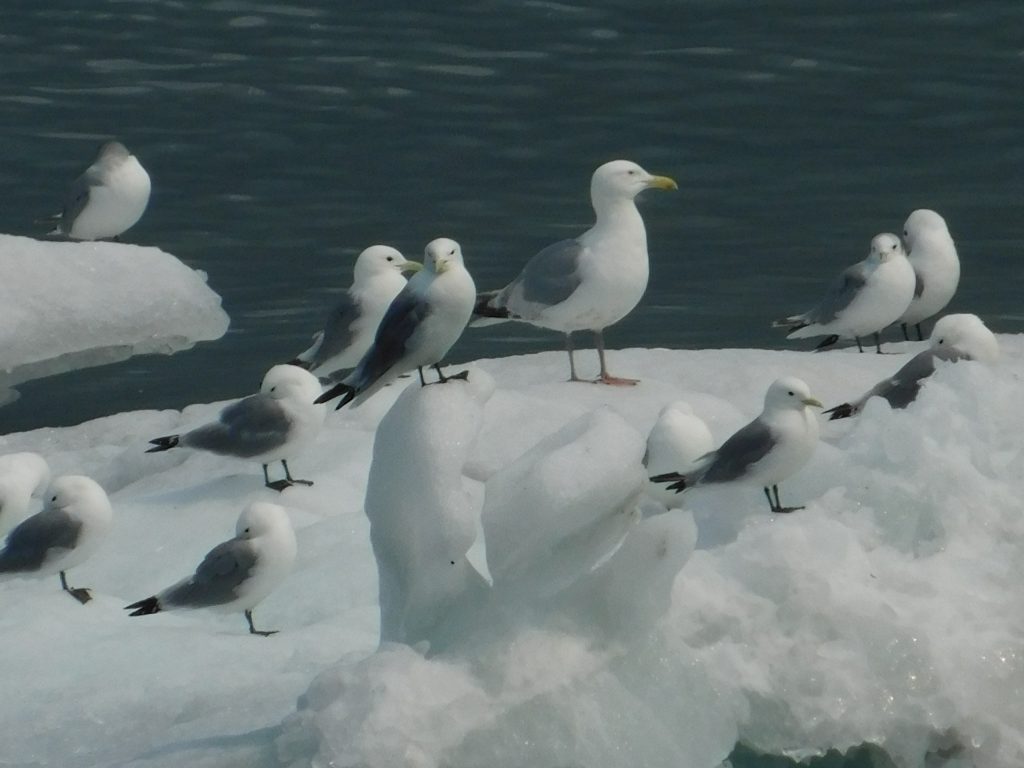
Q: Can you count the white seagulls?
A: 13